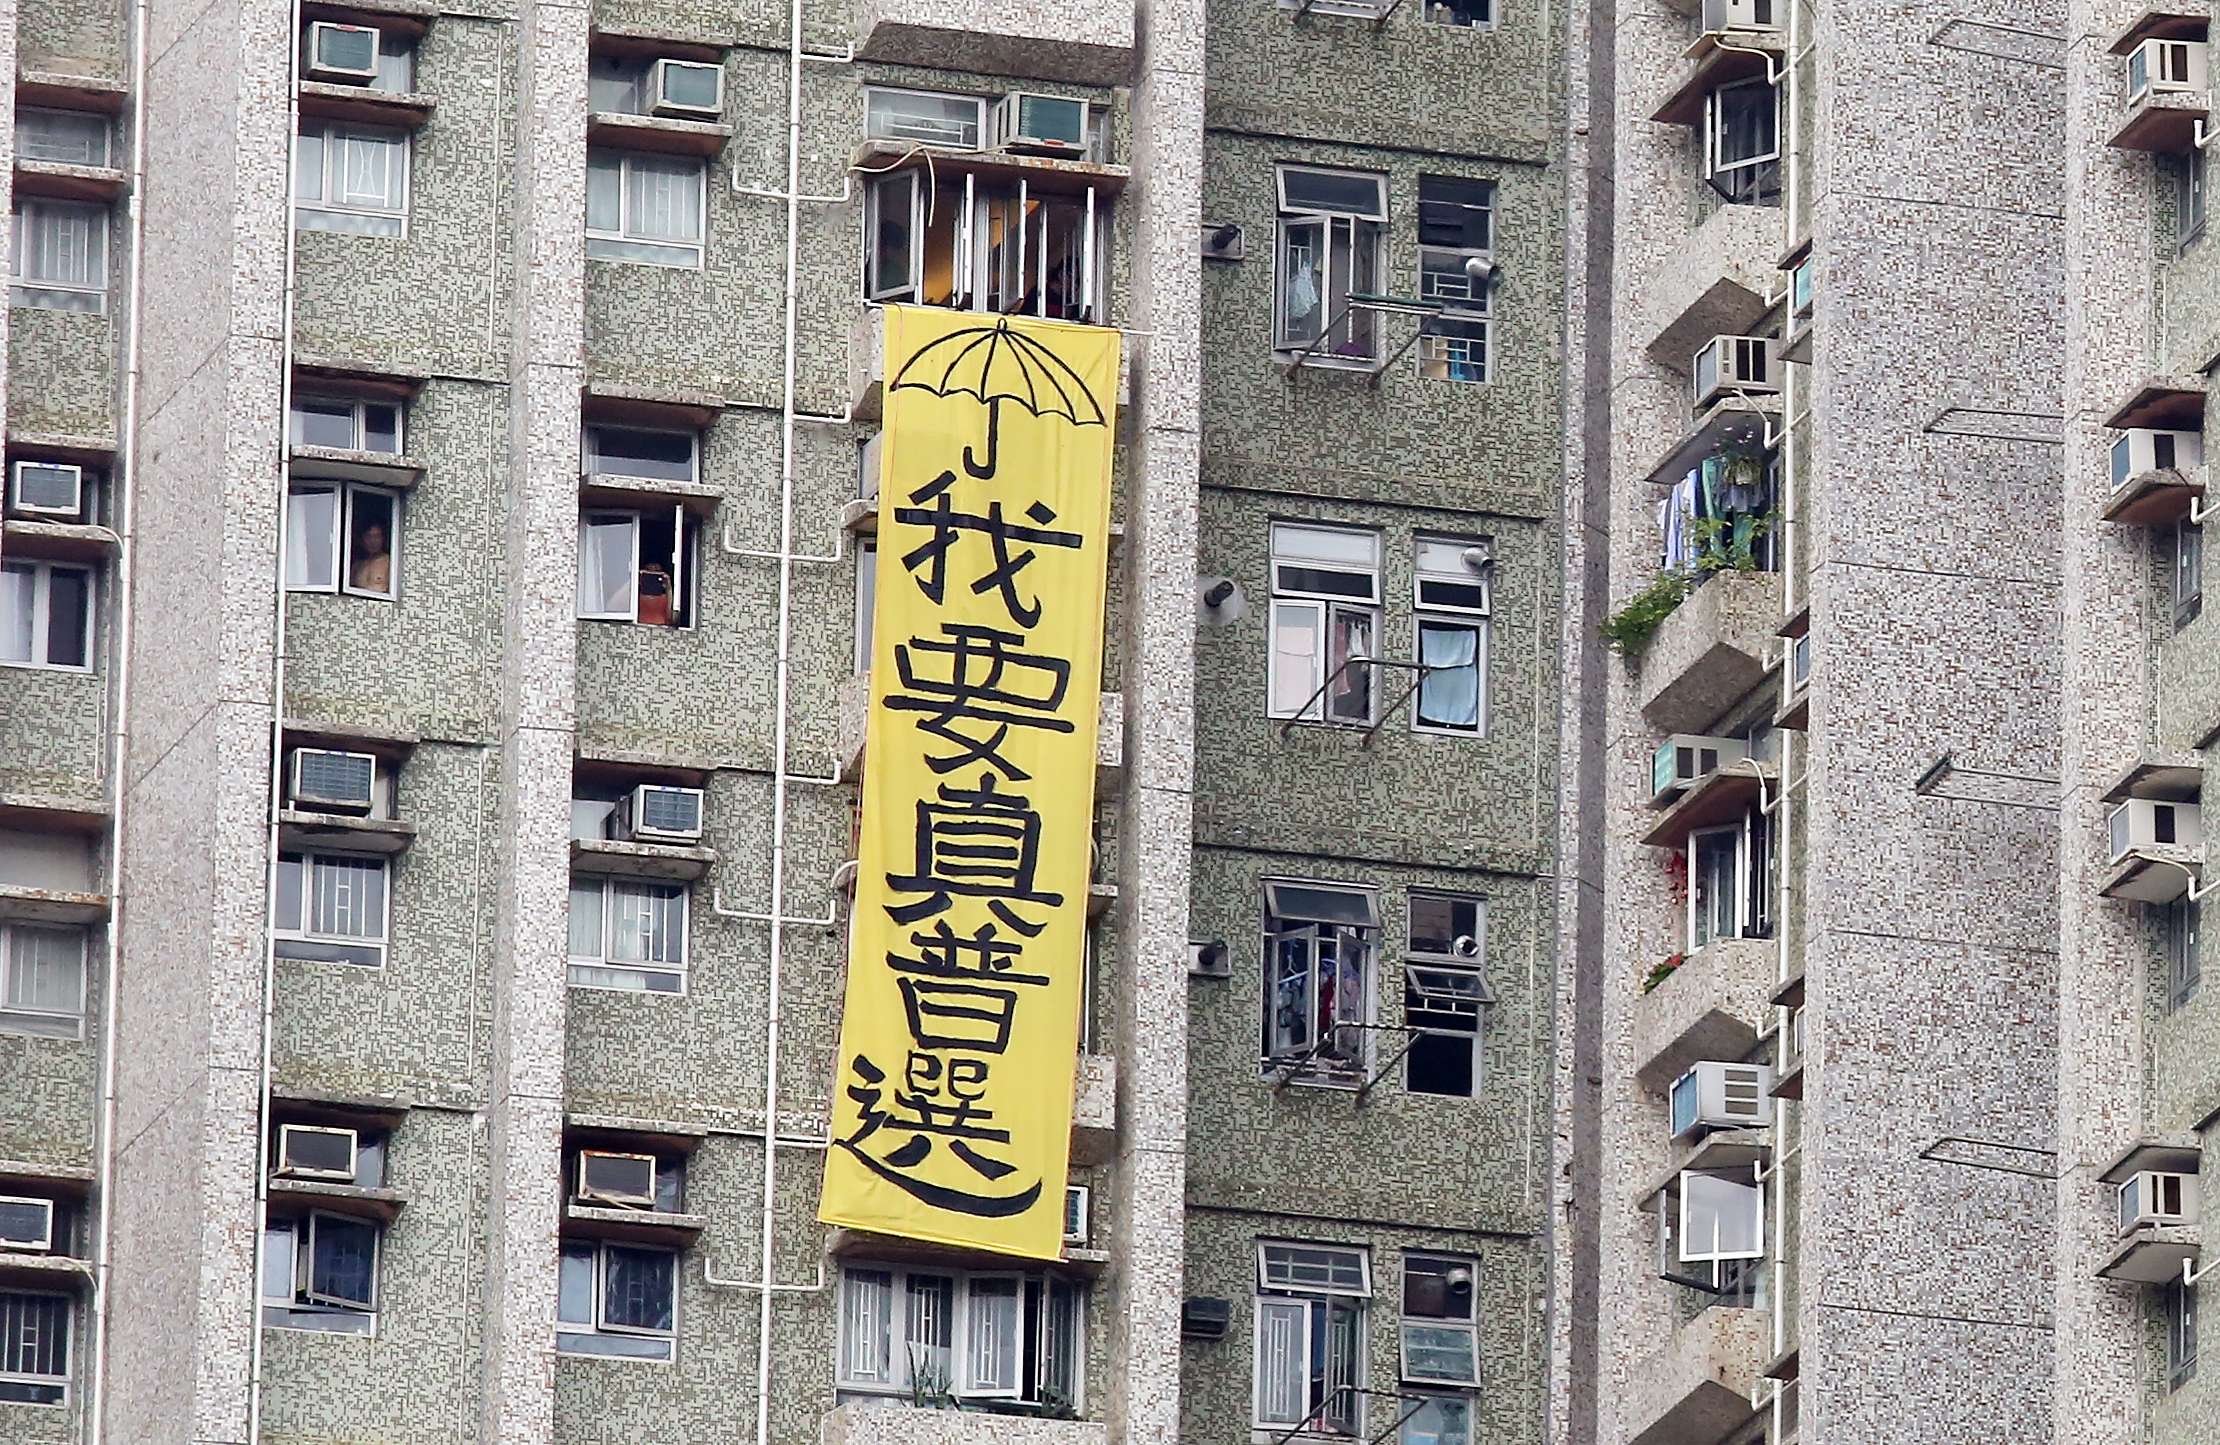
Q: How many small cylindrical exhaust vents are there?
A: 7